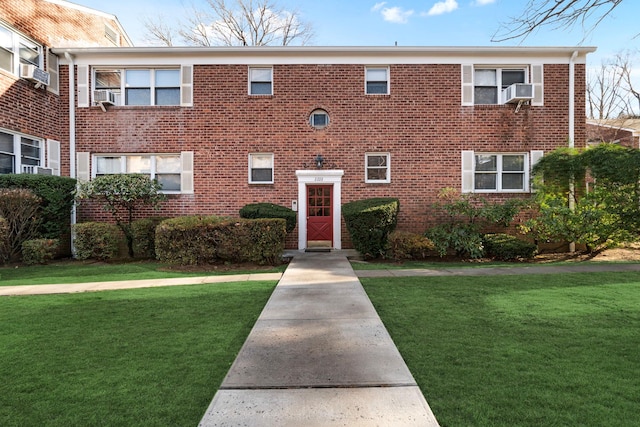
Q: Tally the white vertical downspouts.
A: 2